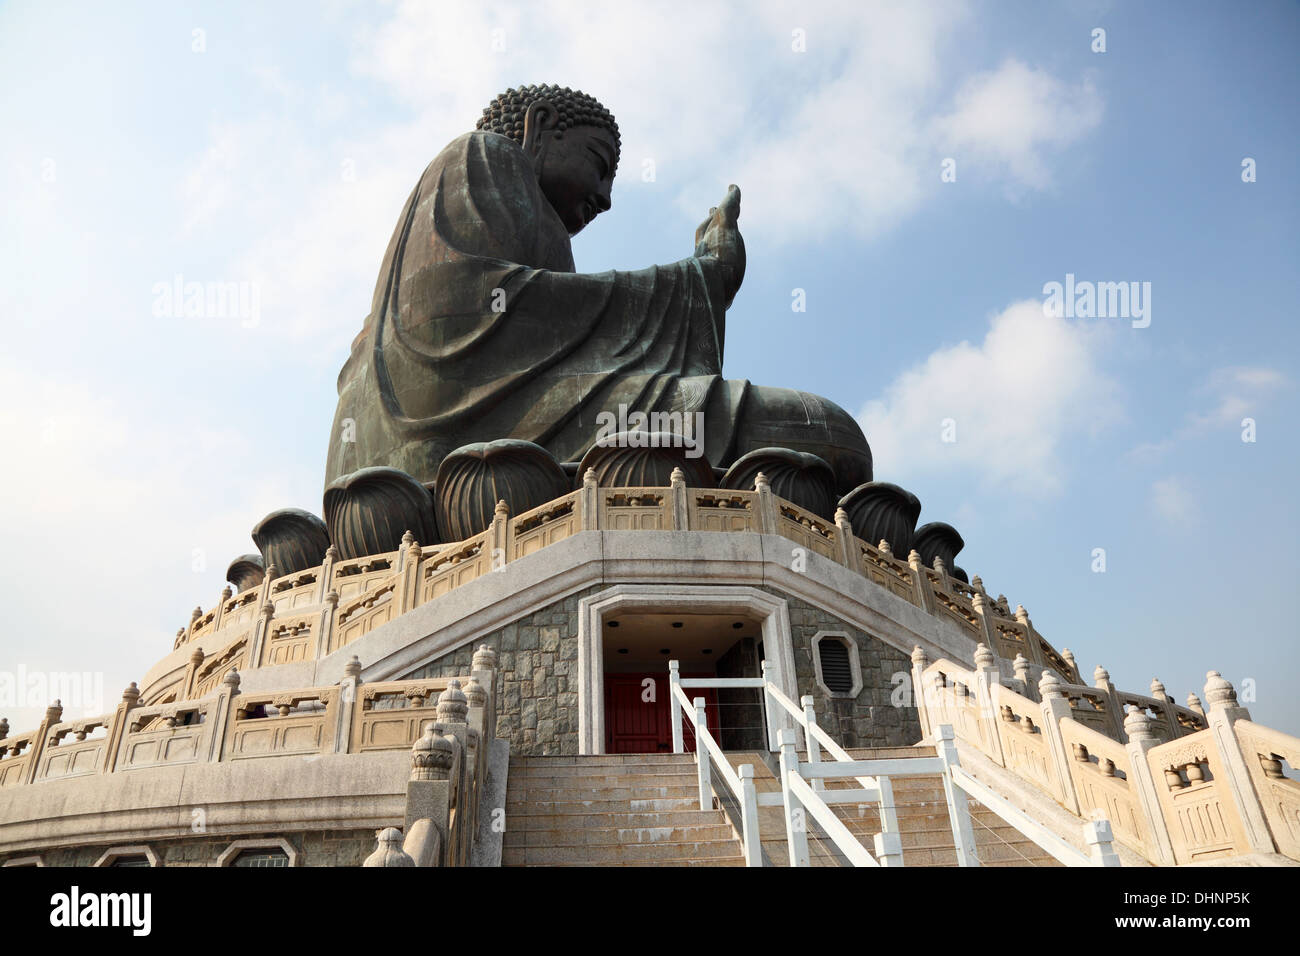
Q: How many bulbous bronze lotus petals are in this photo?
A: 9